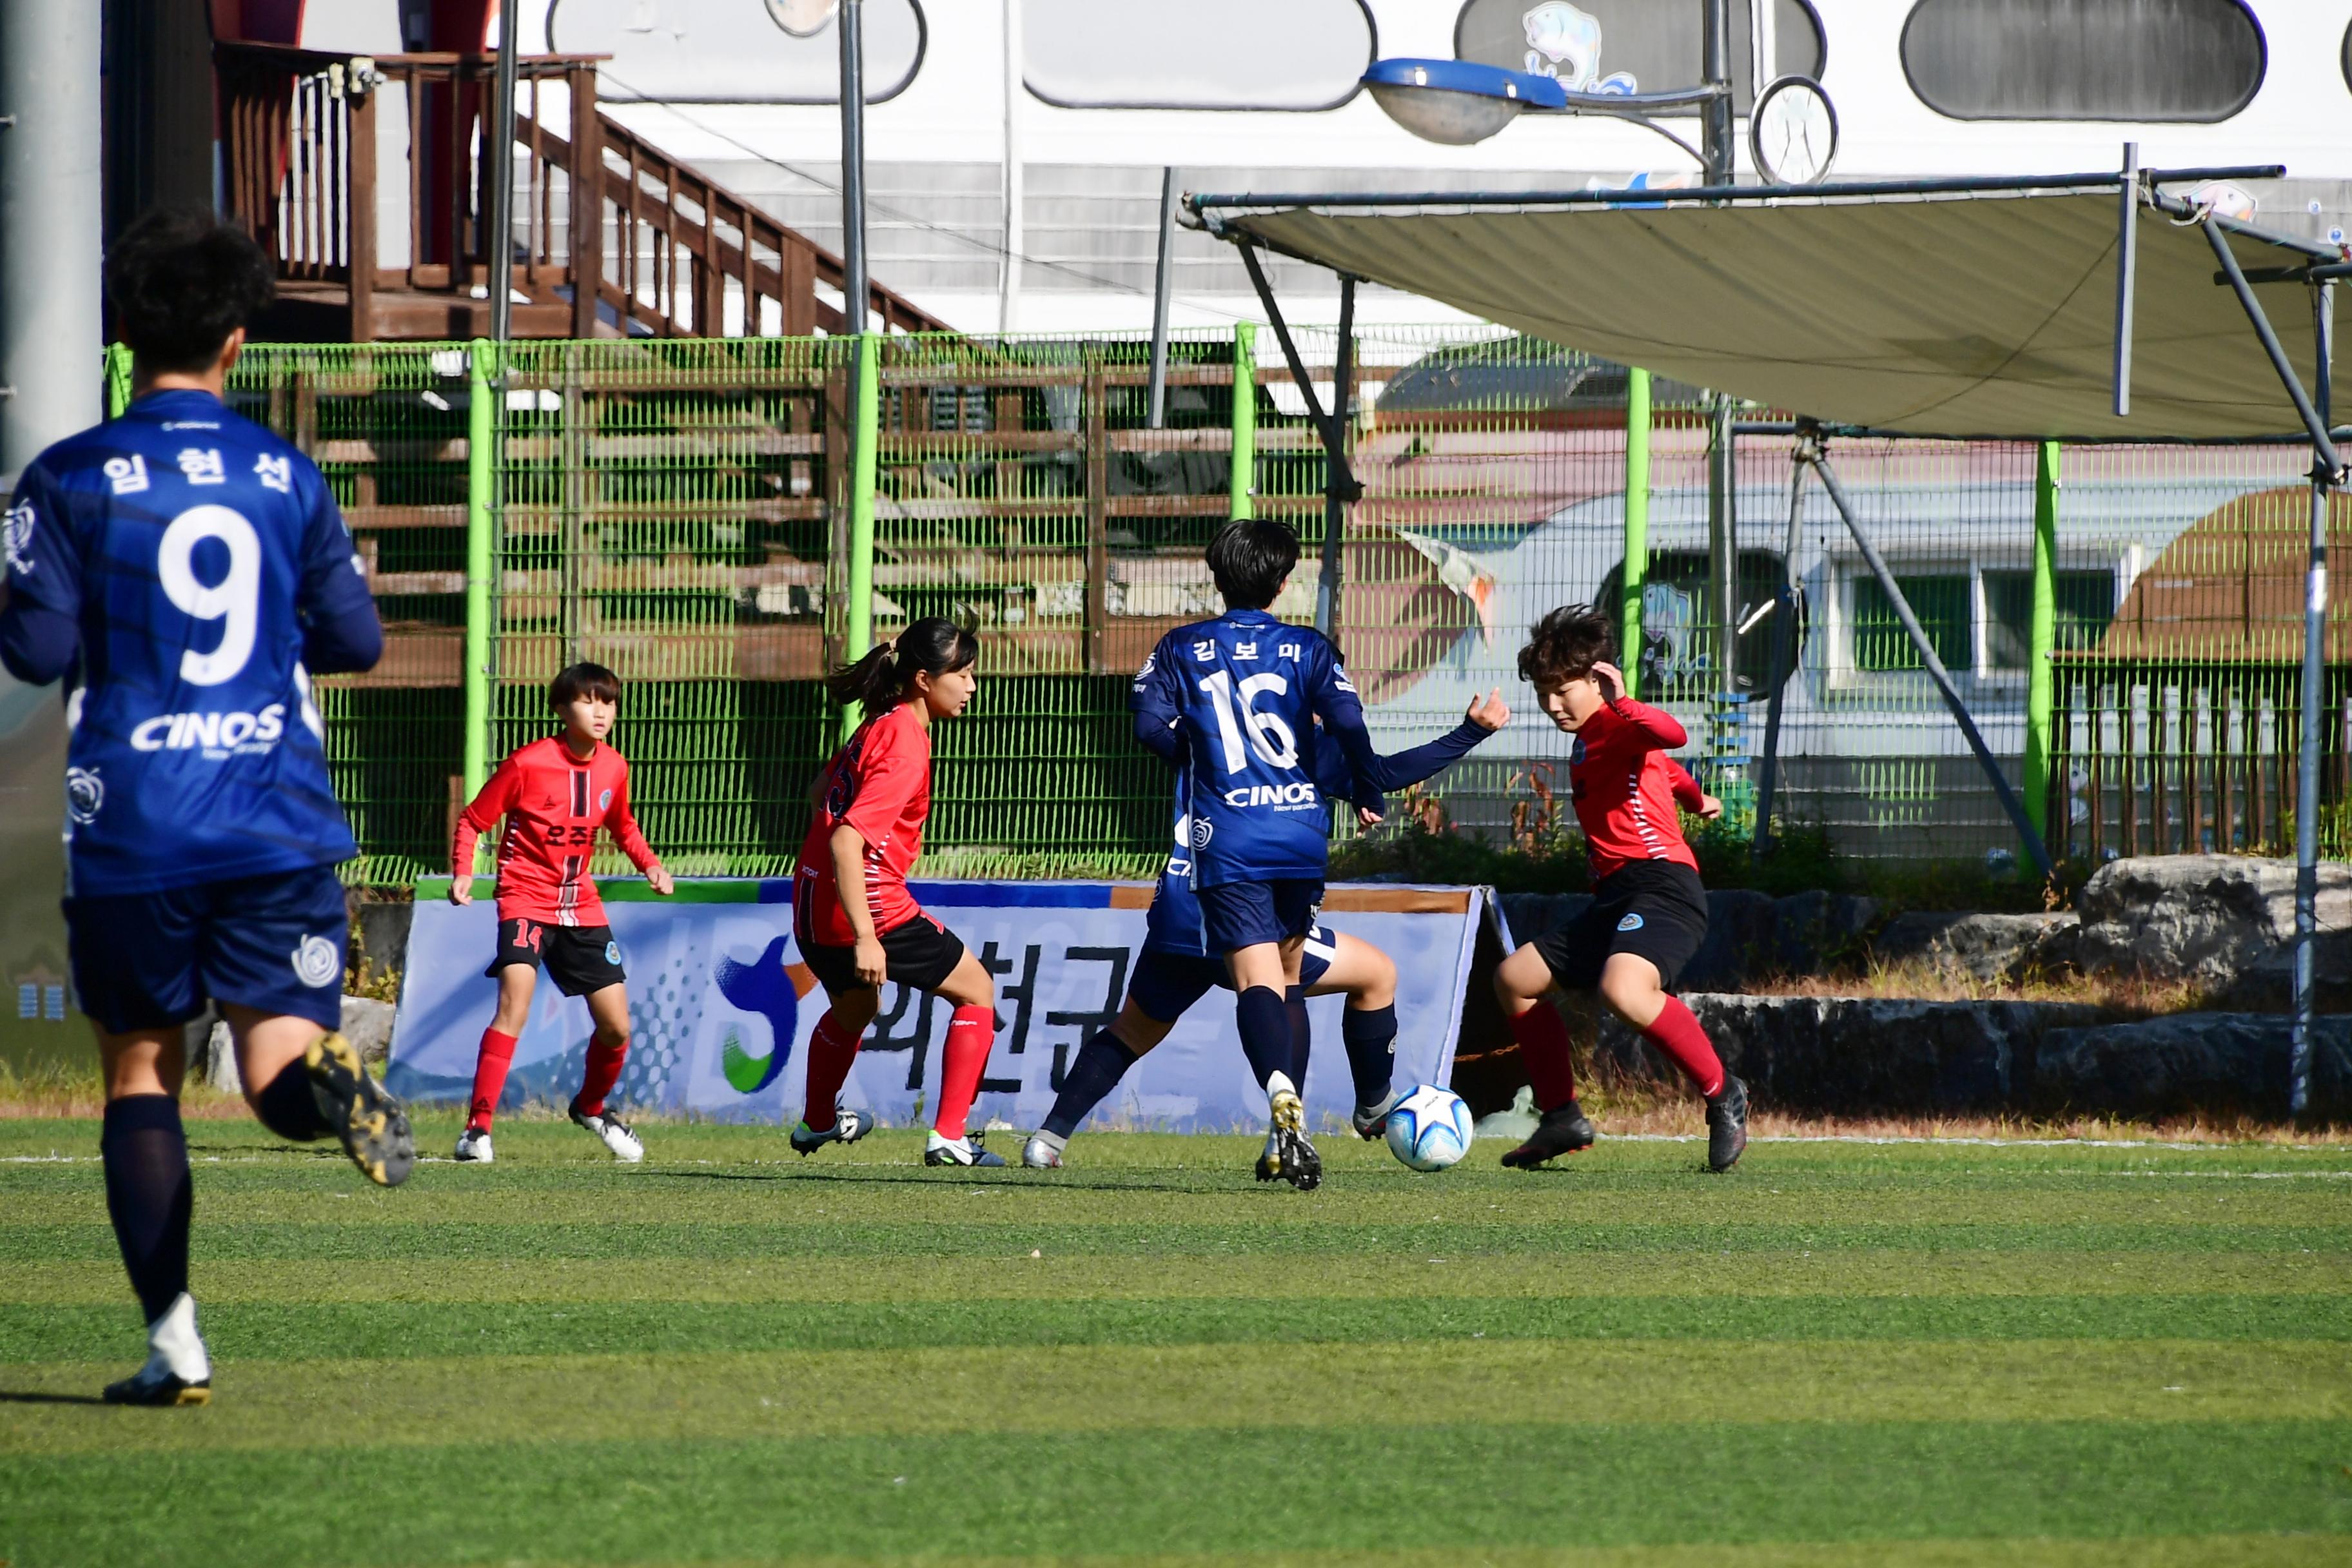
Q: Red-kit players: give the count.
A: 3